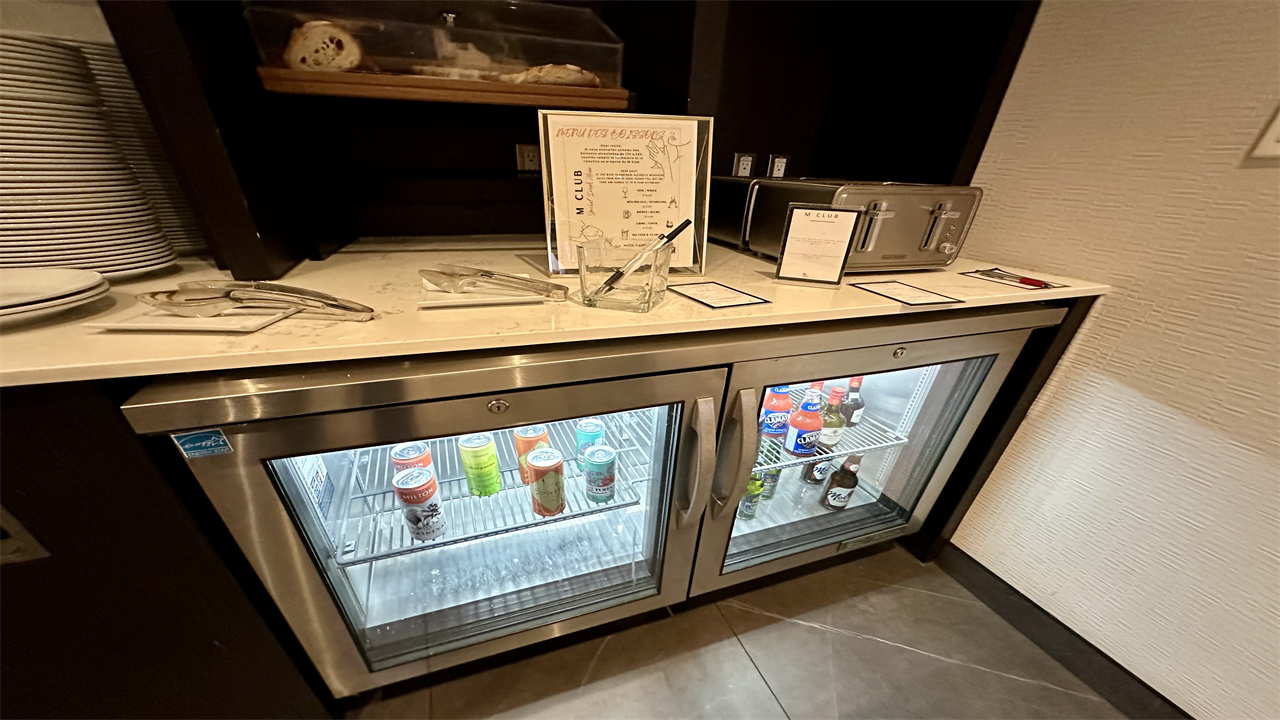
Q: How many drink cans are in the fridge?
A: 7